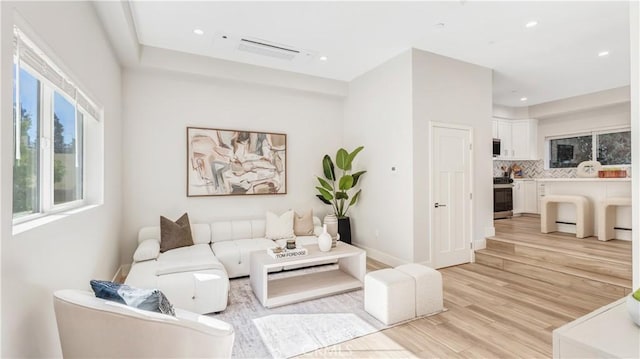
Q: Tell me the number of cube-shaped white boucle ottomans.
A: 2